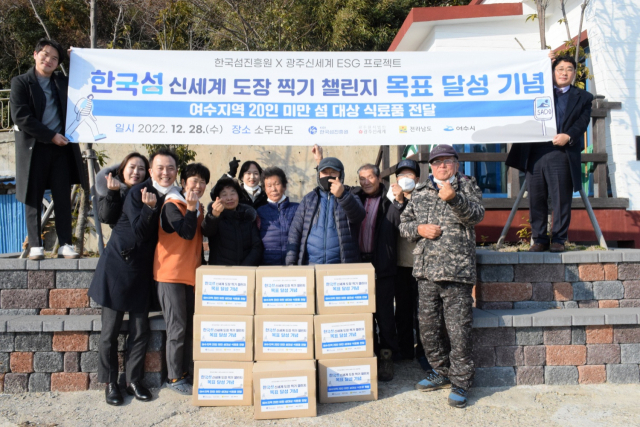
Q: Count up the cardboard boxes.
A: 9